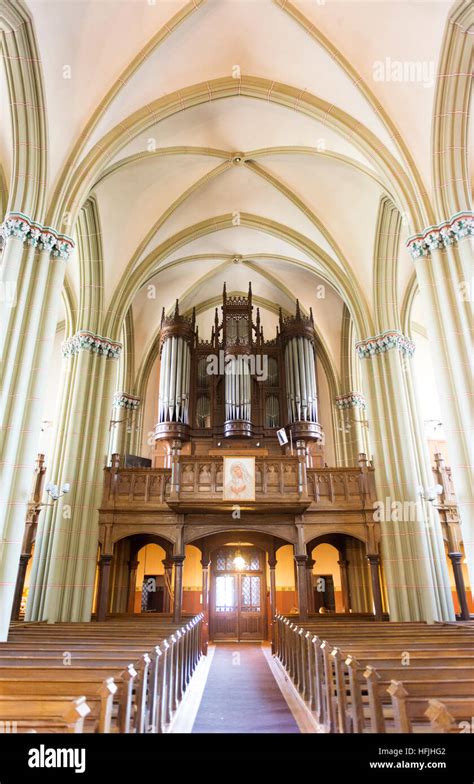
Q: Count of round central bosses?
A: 2